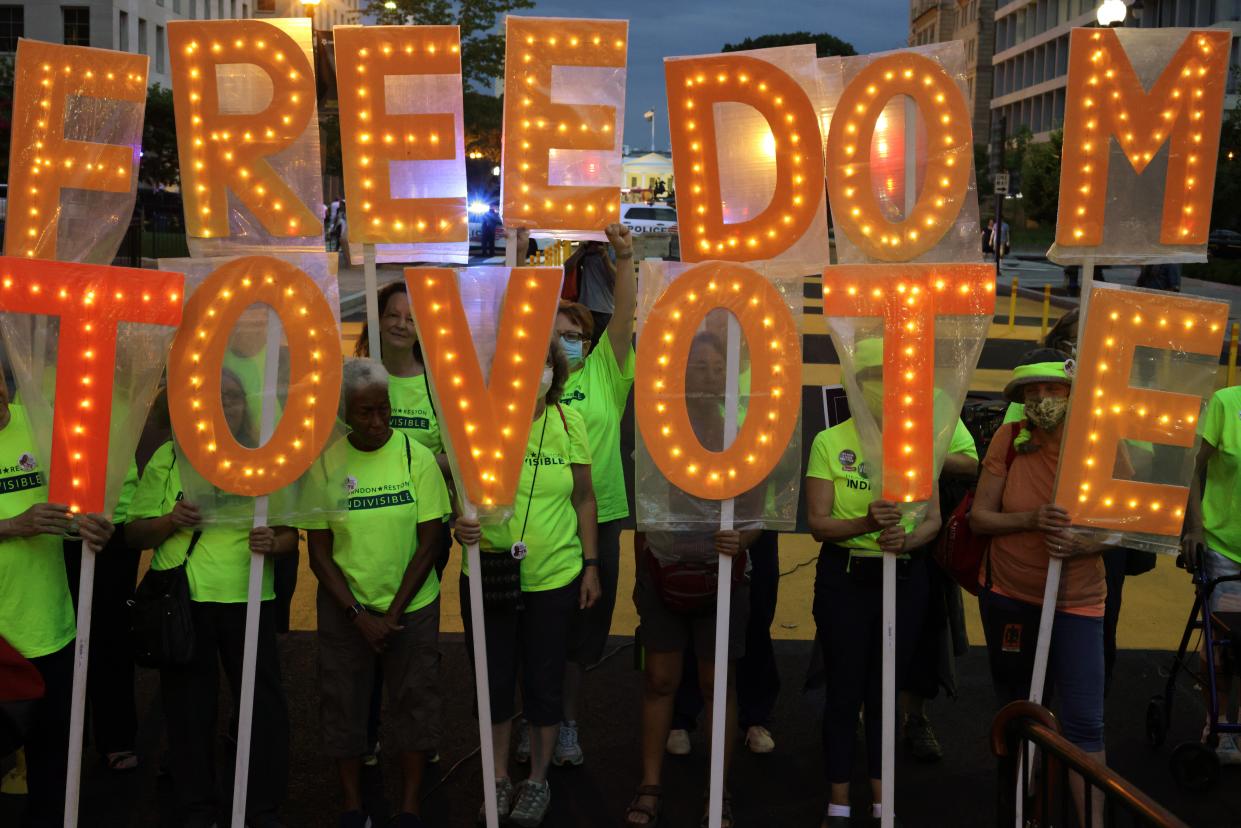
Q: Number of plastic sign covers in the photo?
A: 13